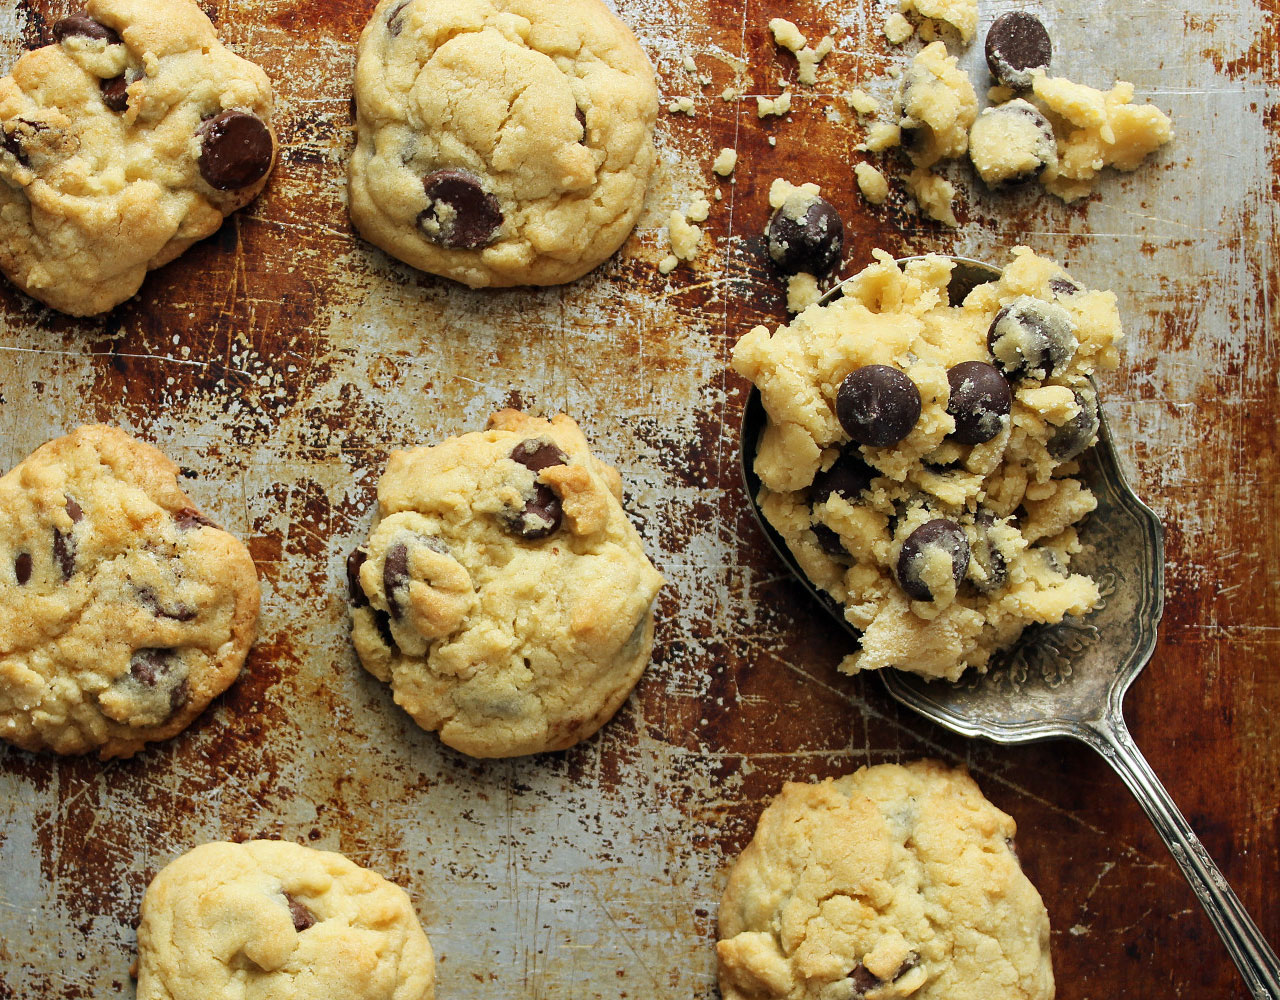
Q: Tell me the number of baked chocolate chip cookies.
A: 6